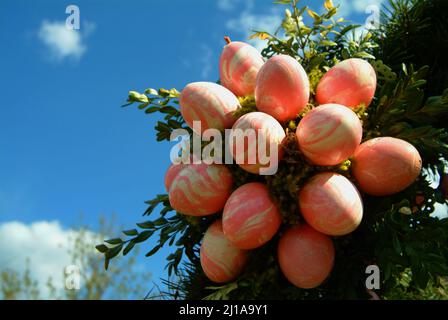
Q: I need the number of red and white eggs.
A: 13